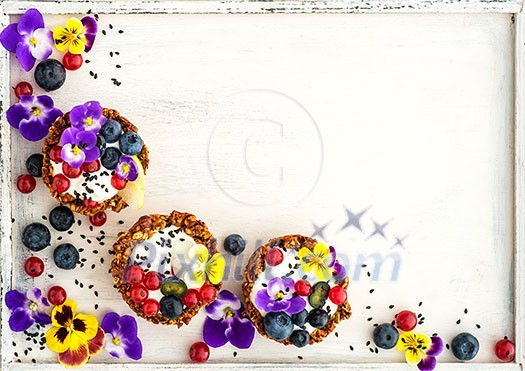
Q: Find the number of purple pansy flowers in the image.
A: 9